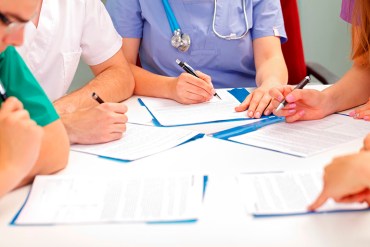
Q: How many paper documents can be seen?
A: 5